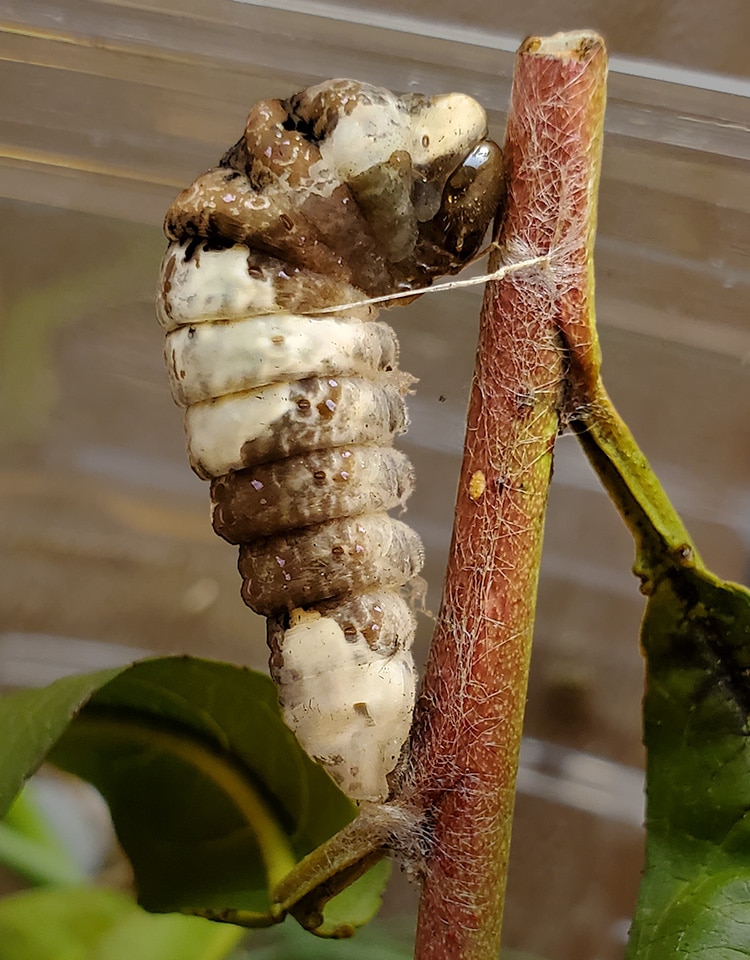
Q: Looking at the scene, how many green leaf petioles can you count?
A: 2